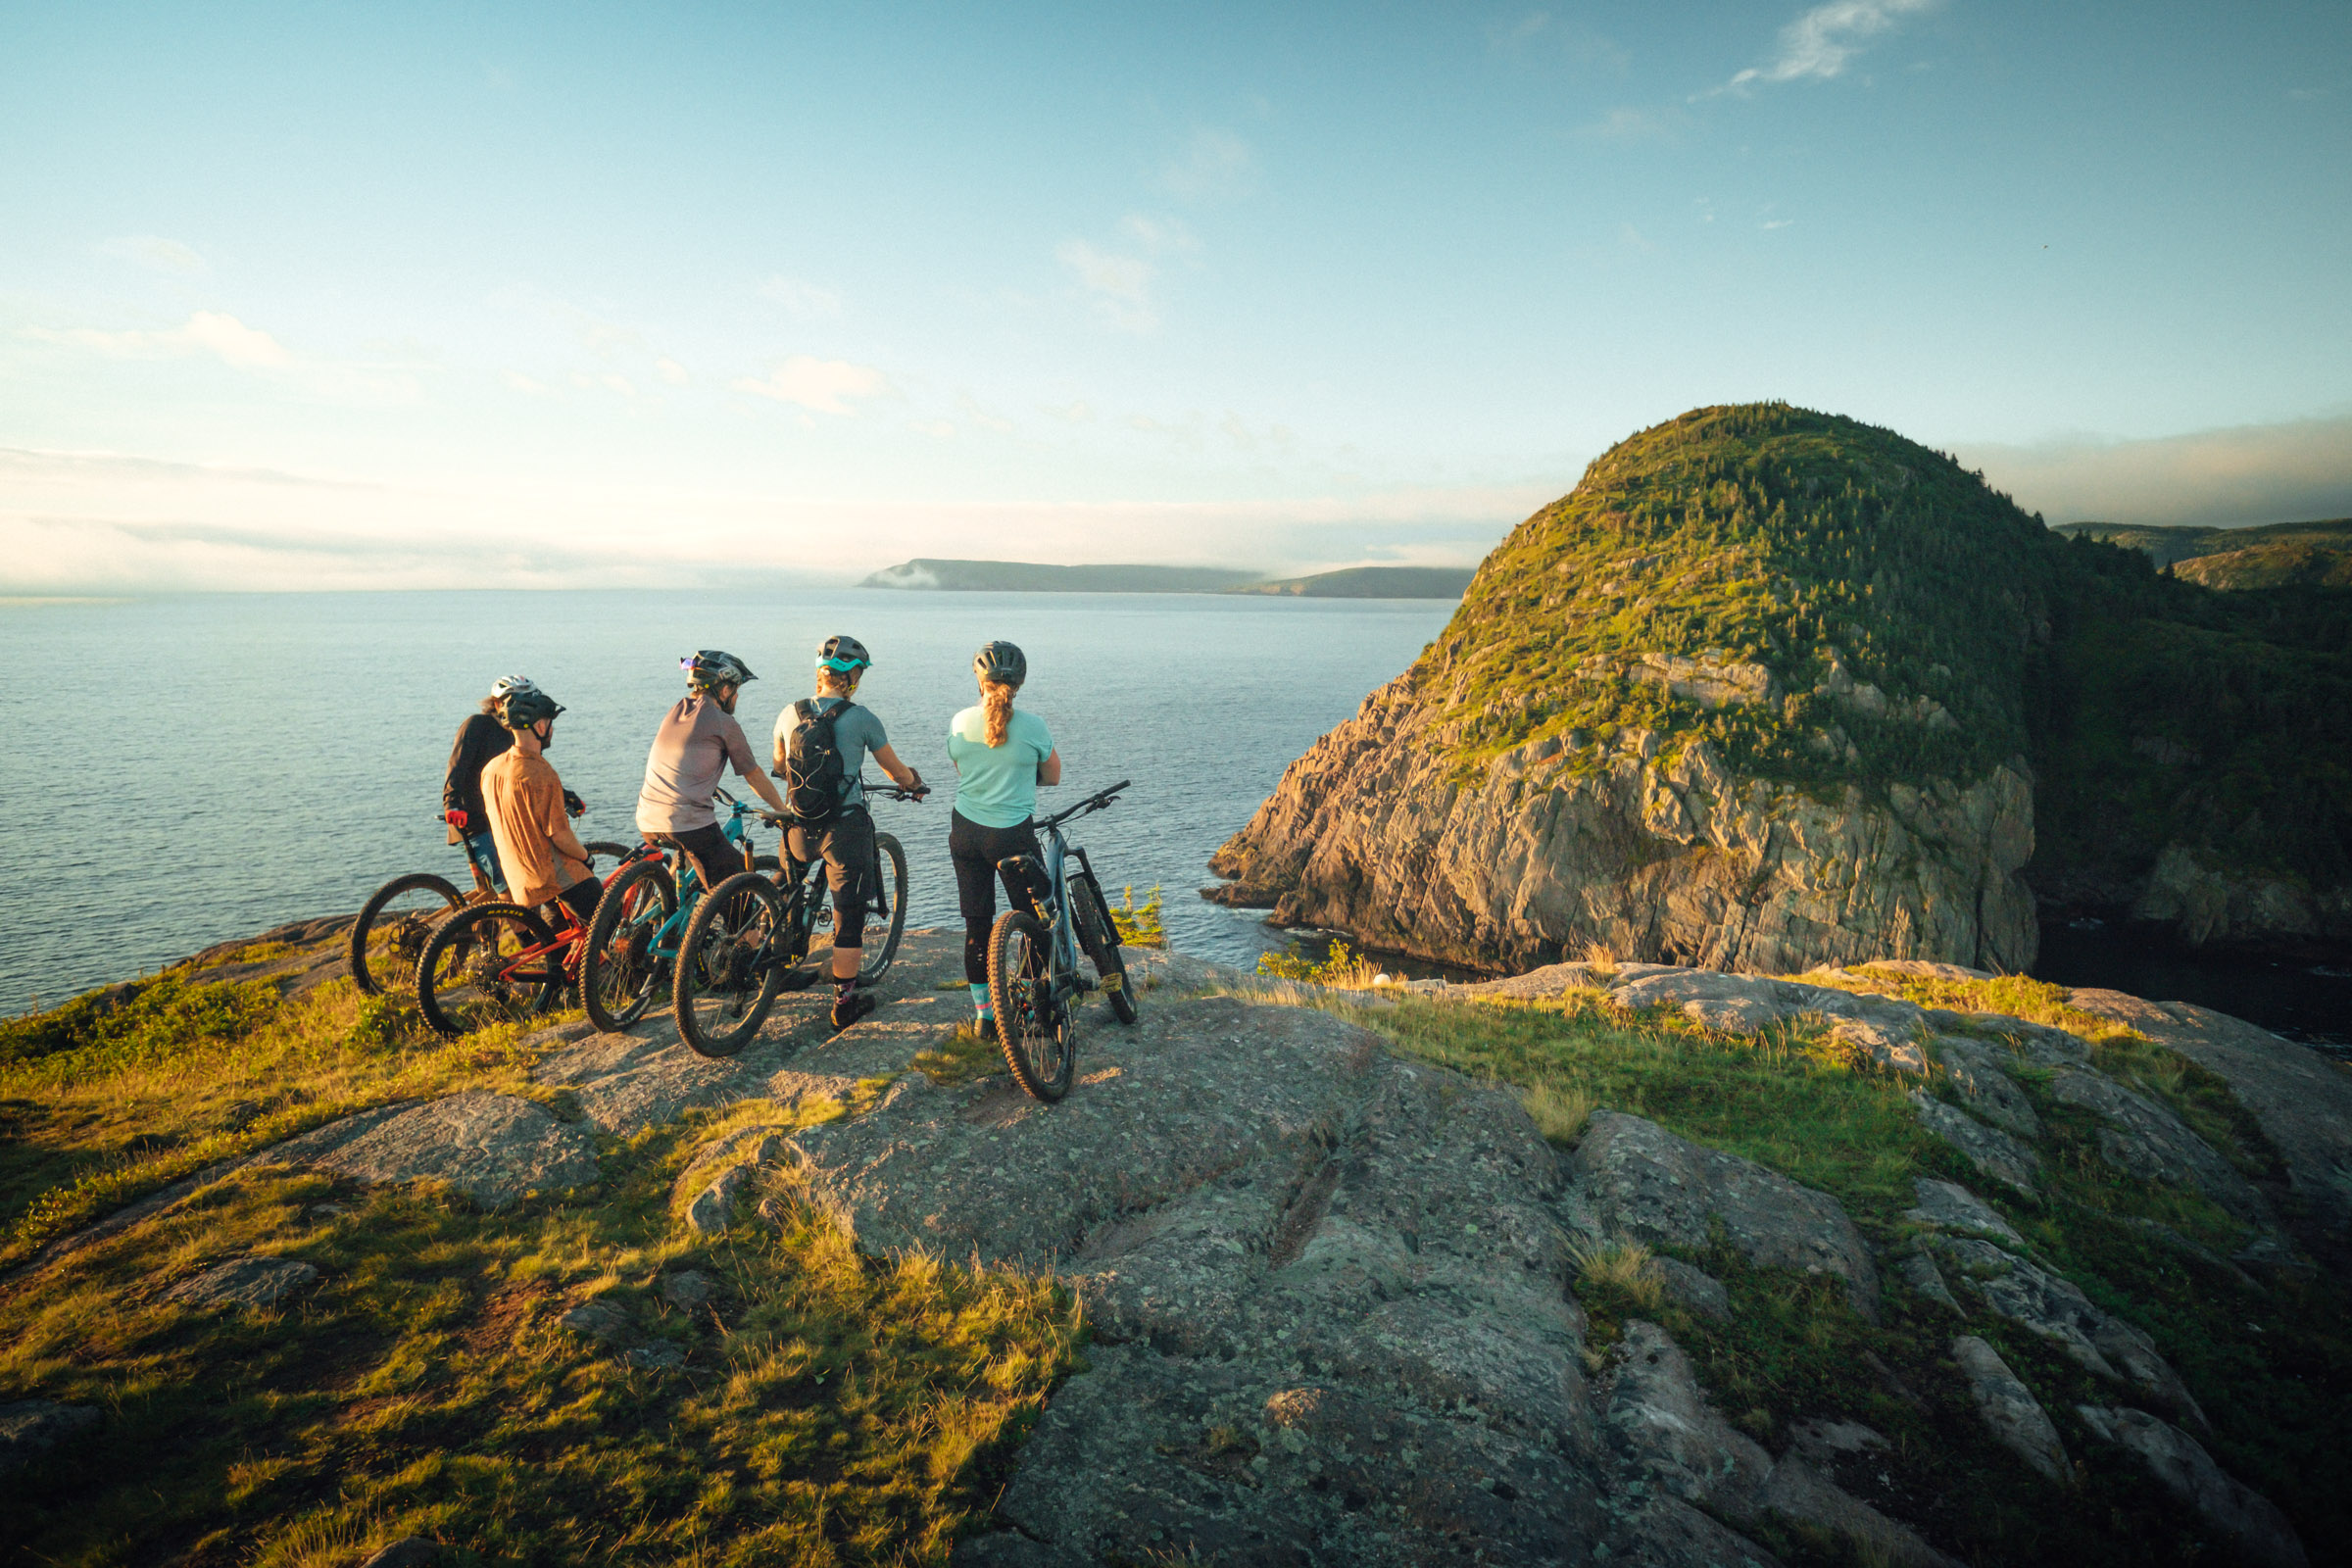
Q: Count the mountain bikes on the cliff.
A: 5